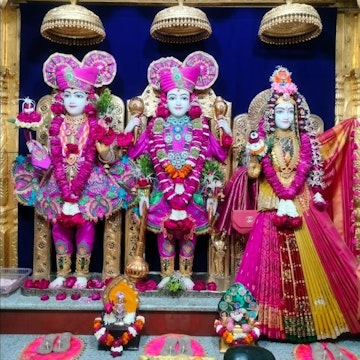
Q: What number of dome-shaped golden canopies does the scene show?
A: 3